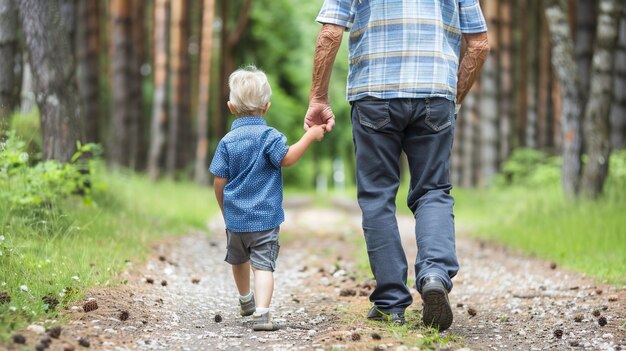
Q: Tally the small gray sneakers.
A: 2